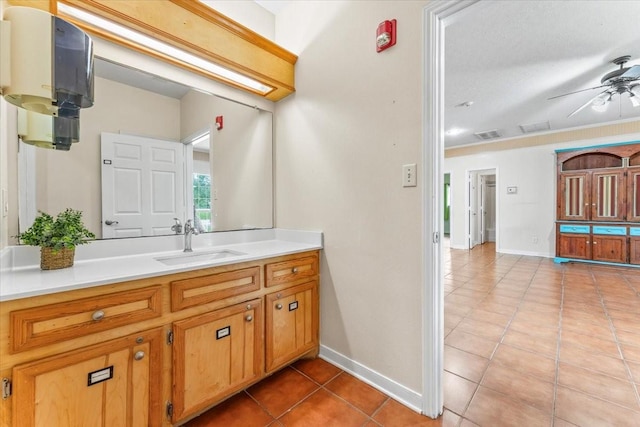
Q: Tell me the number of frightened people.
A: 0